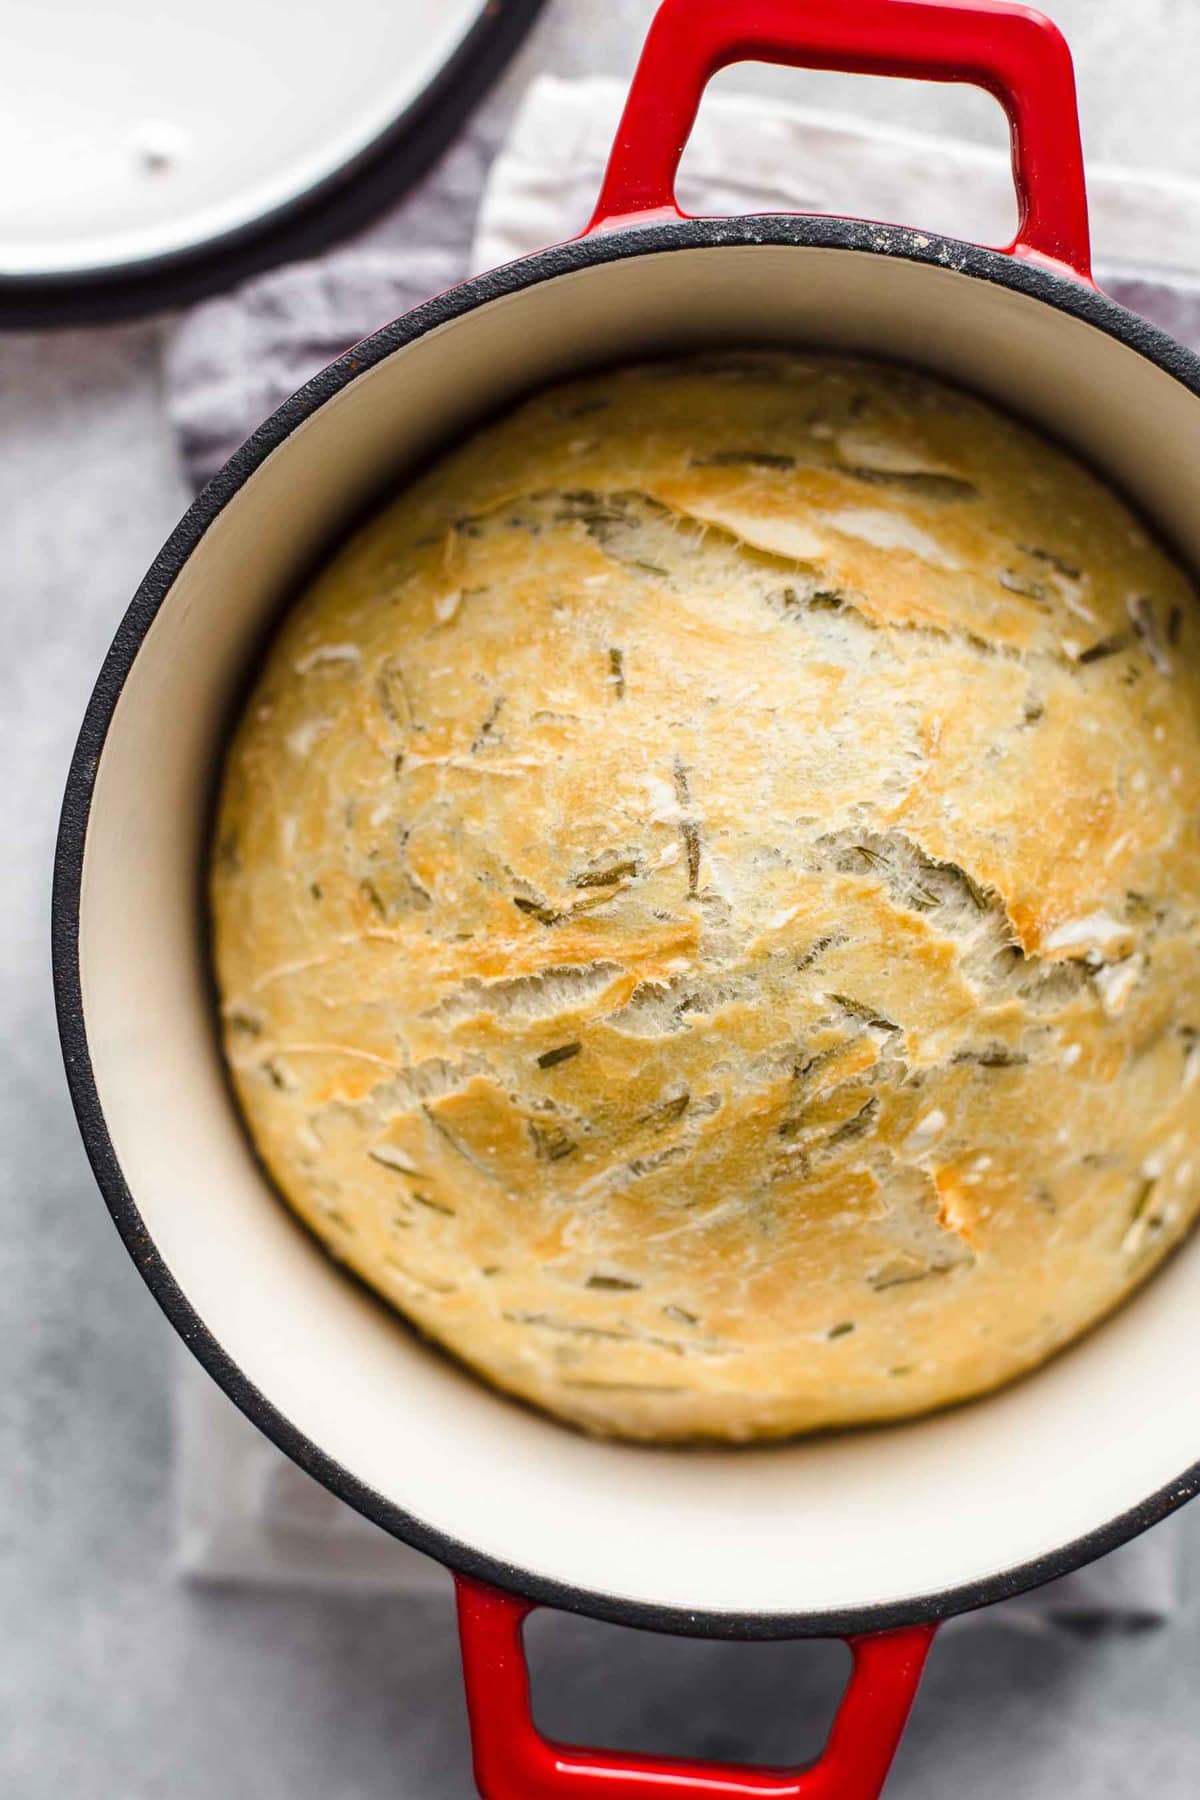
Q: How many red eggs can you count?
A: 0